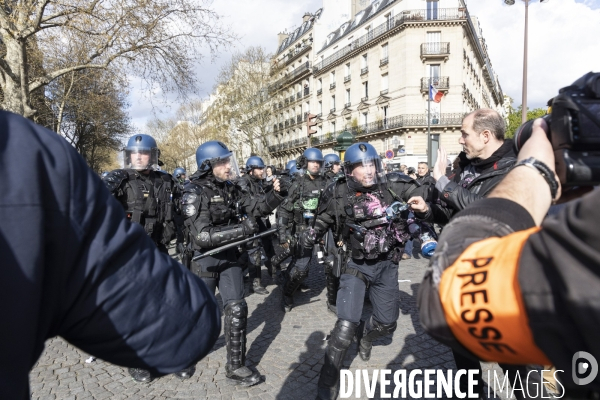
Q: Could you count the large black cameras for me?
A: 1